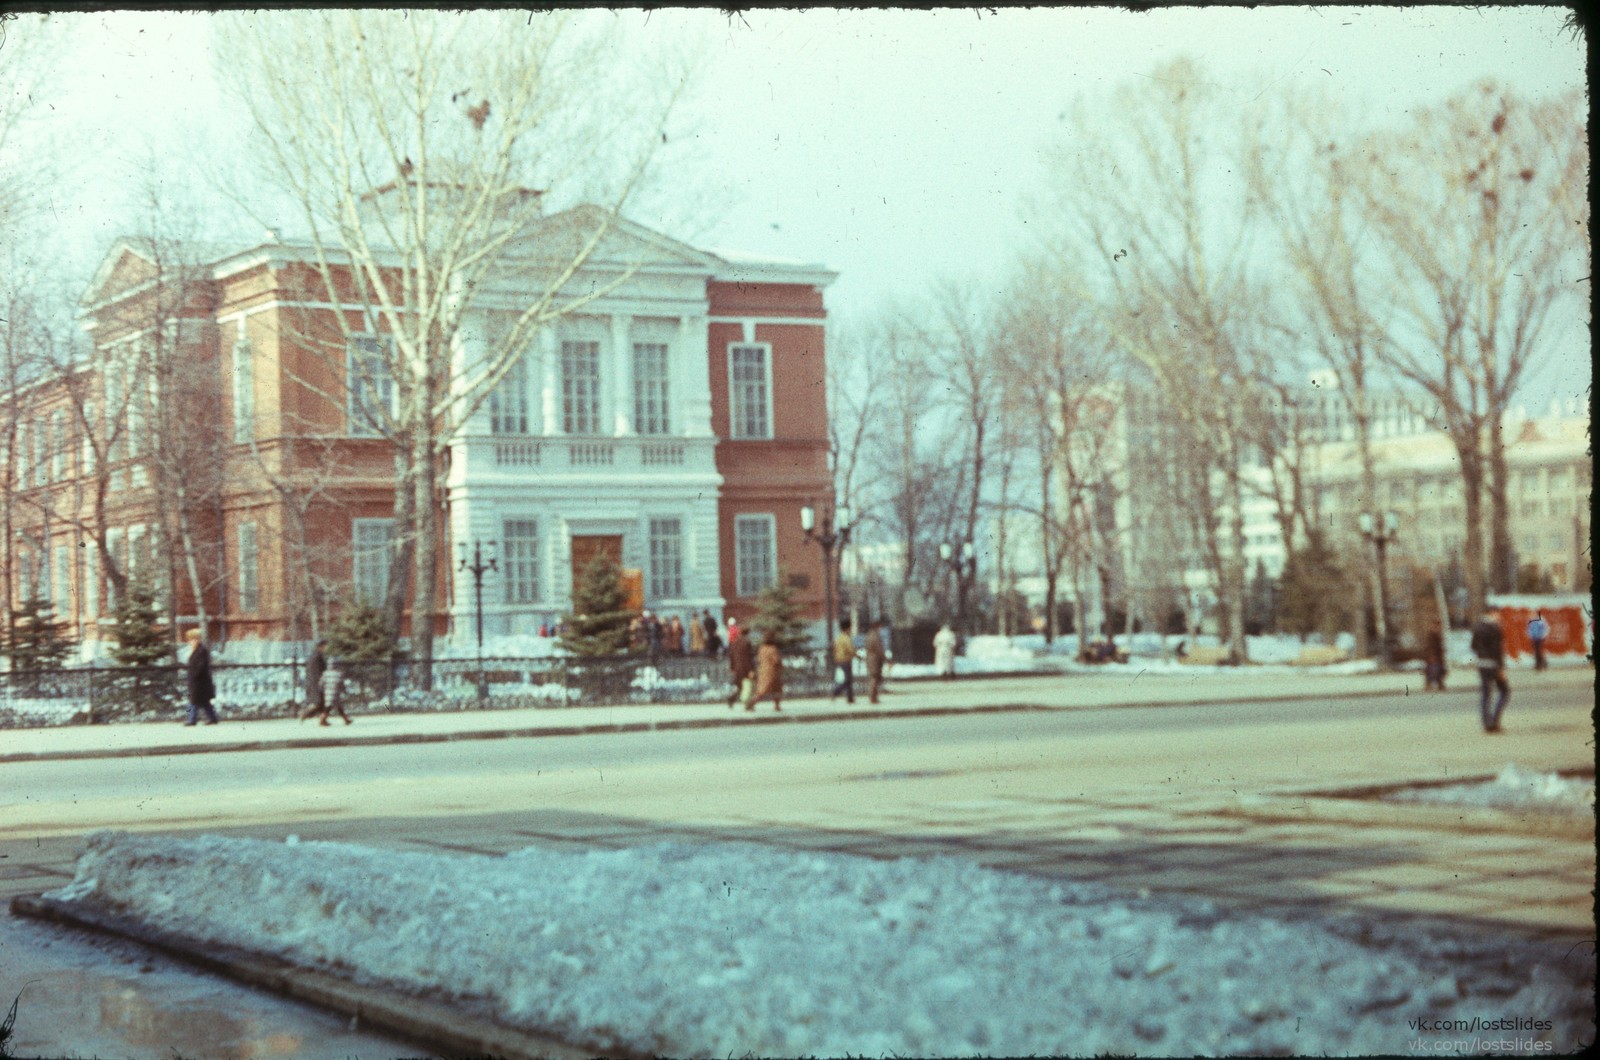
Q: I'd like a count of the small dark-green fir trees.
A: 5